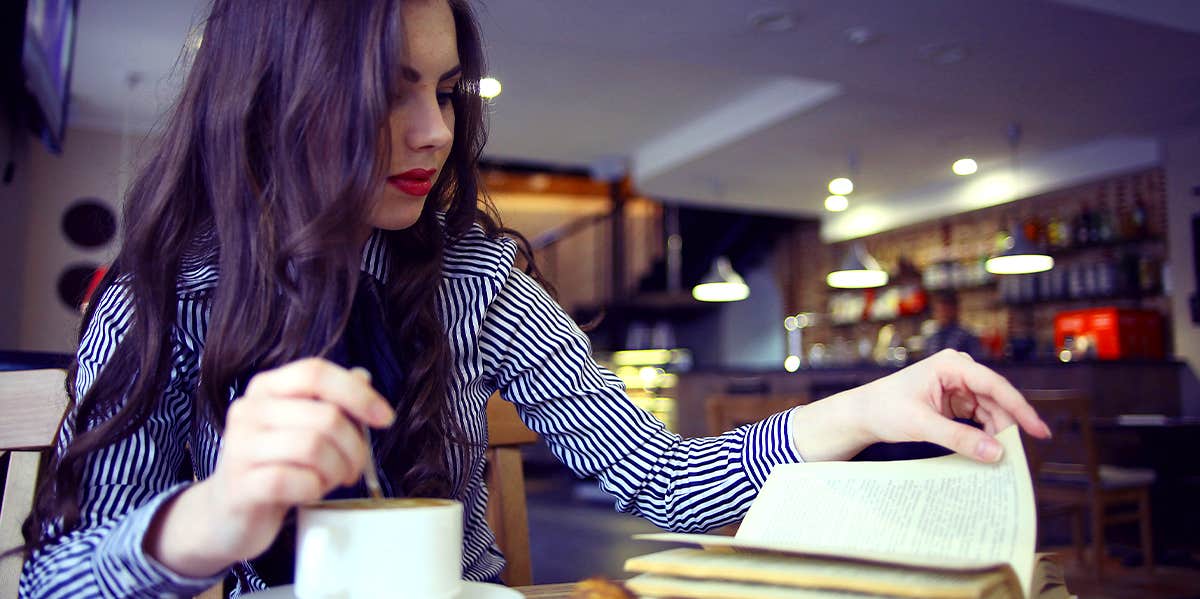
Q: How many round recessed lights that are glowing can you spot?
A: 4